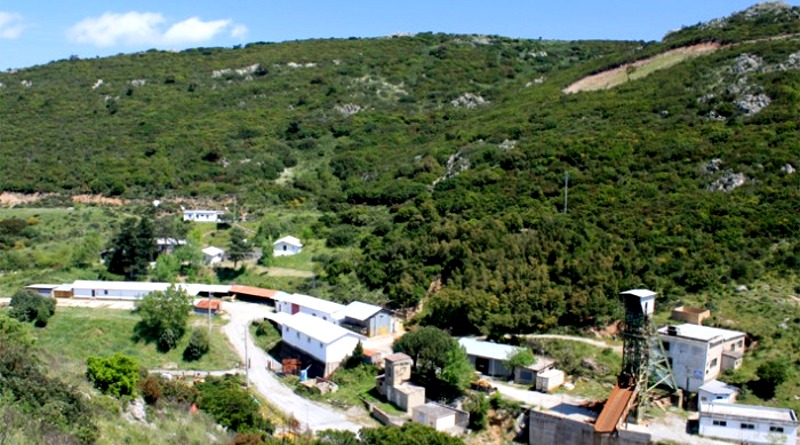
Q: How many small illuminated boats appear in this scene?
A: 0